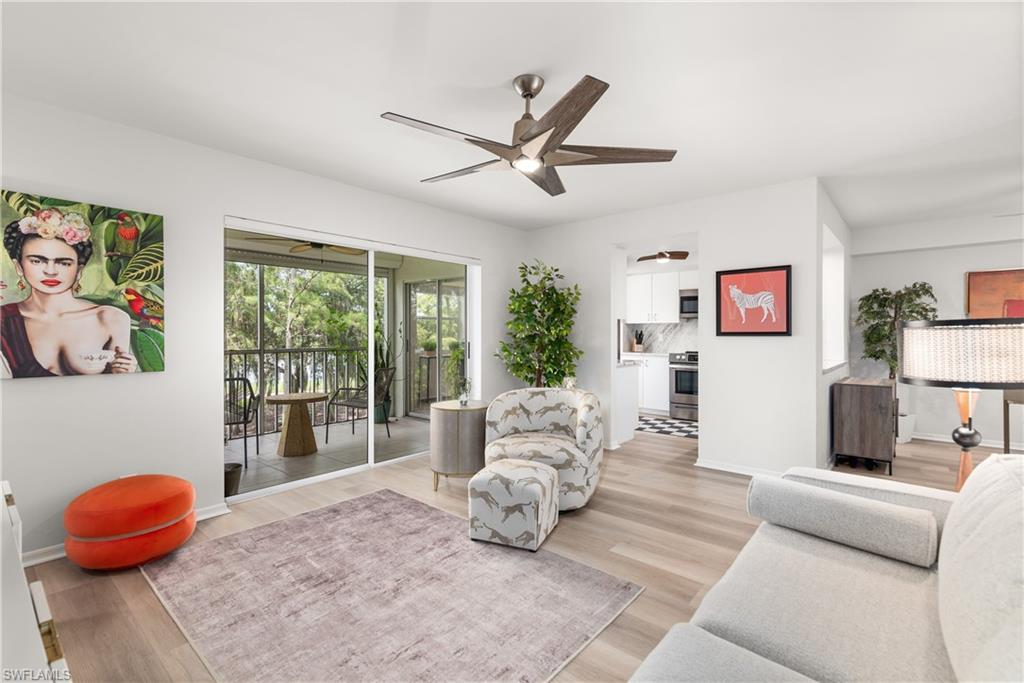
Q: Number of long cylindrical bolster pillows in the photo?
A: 1